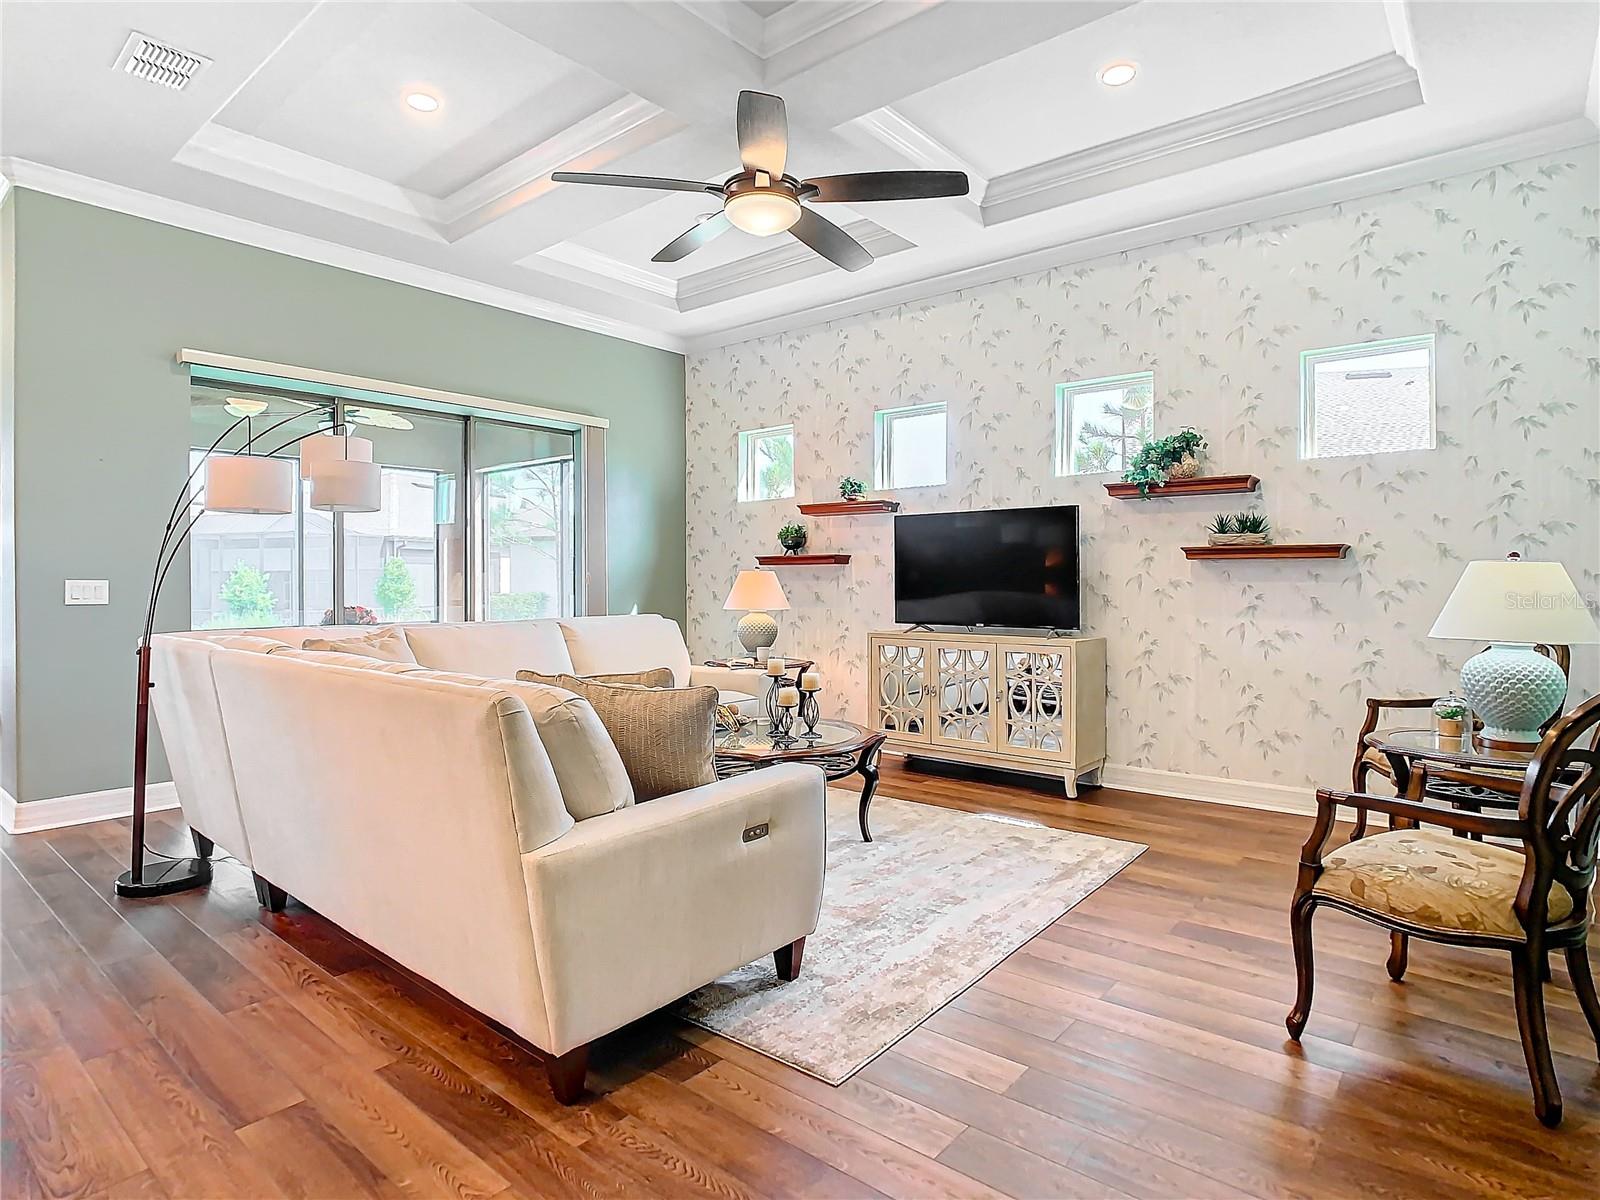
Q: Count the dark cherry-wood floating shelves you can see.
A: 4